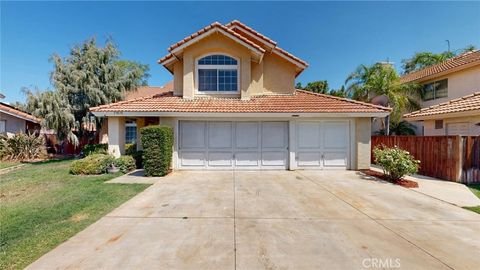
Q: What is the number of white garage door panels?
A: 12